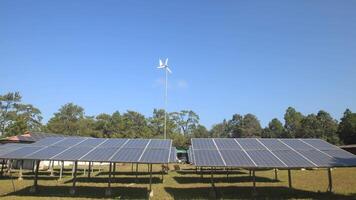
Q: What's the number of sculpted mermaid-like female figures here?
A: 0